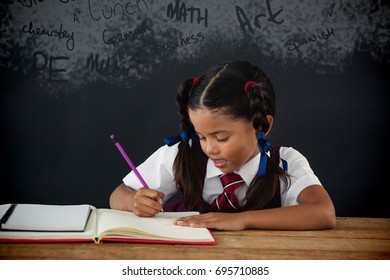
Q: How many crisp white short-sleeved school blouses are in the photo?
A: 1